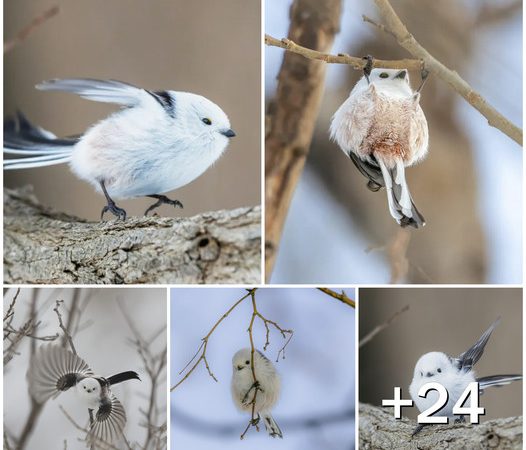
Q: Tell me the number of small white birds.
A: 5